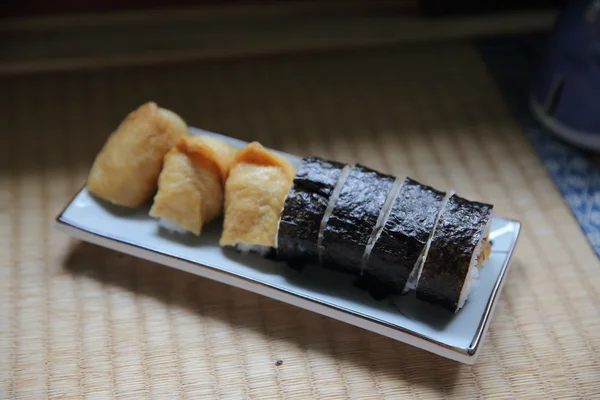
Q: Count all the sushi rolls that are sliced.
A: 4